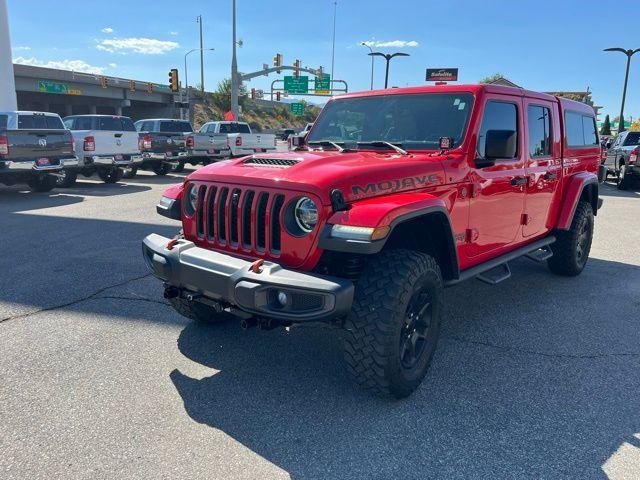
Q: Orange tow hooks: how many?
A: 2